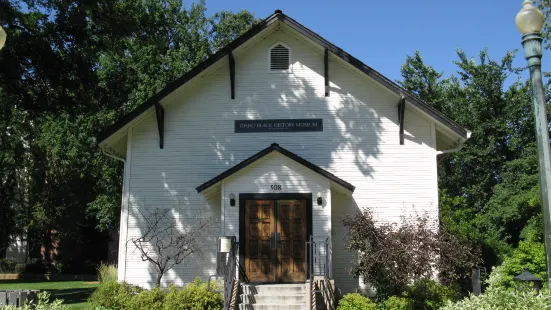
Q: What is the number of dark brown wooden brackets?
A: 4